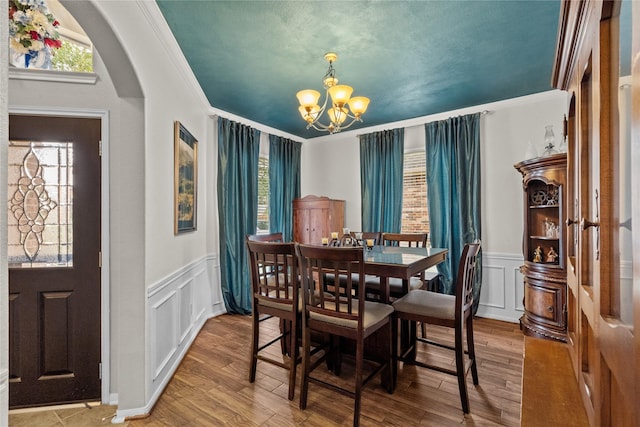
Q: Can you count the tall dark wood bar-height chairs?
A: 6